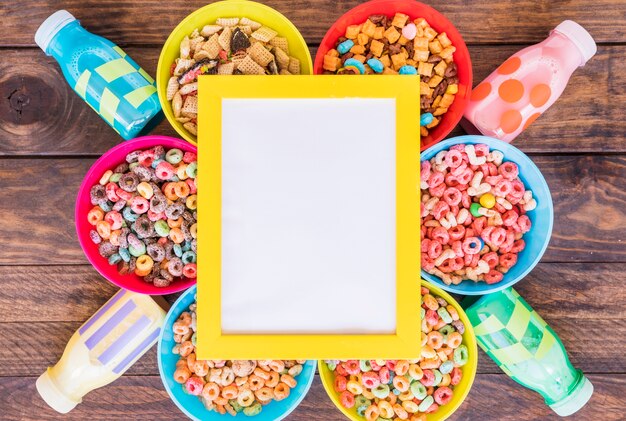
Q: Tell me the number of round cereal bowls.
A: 6